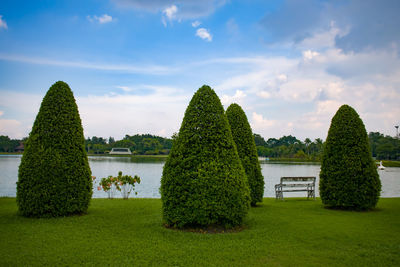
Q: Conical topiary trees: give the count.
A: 4